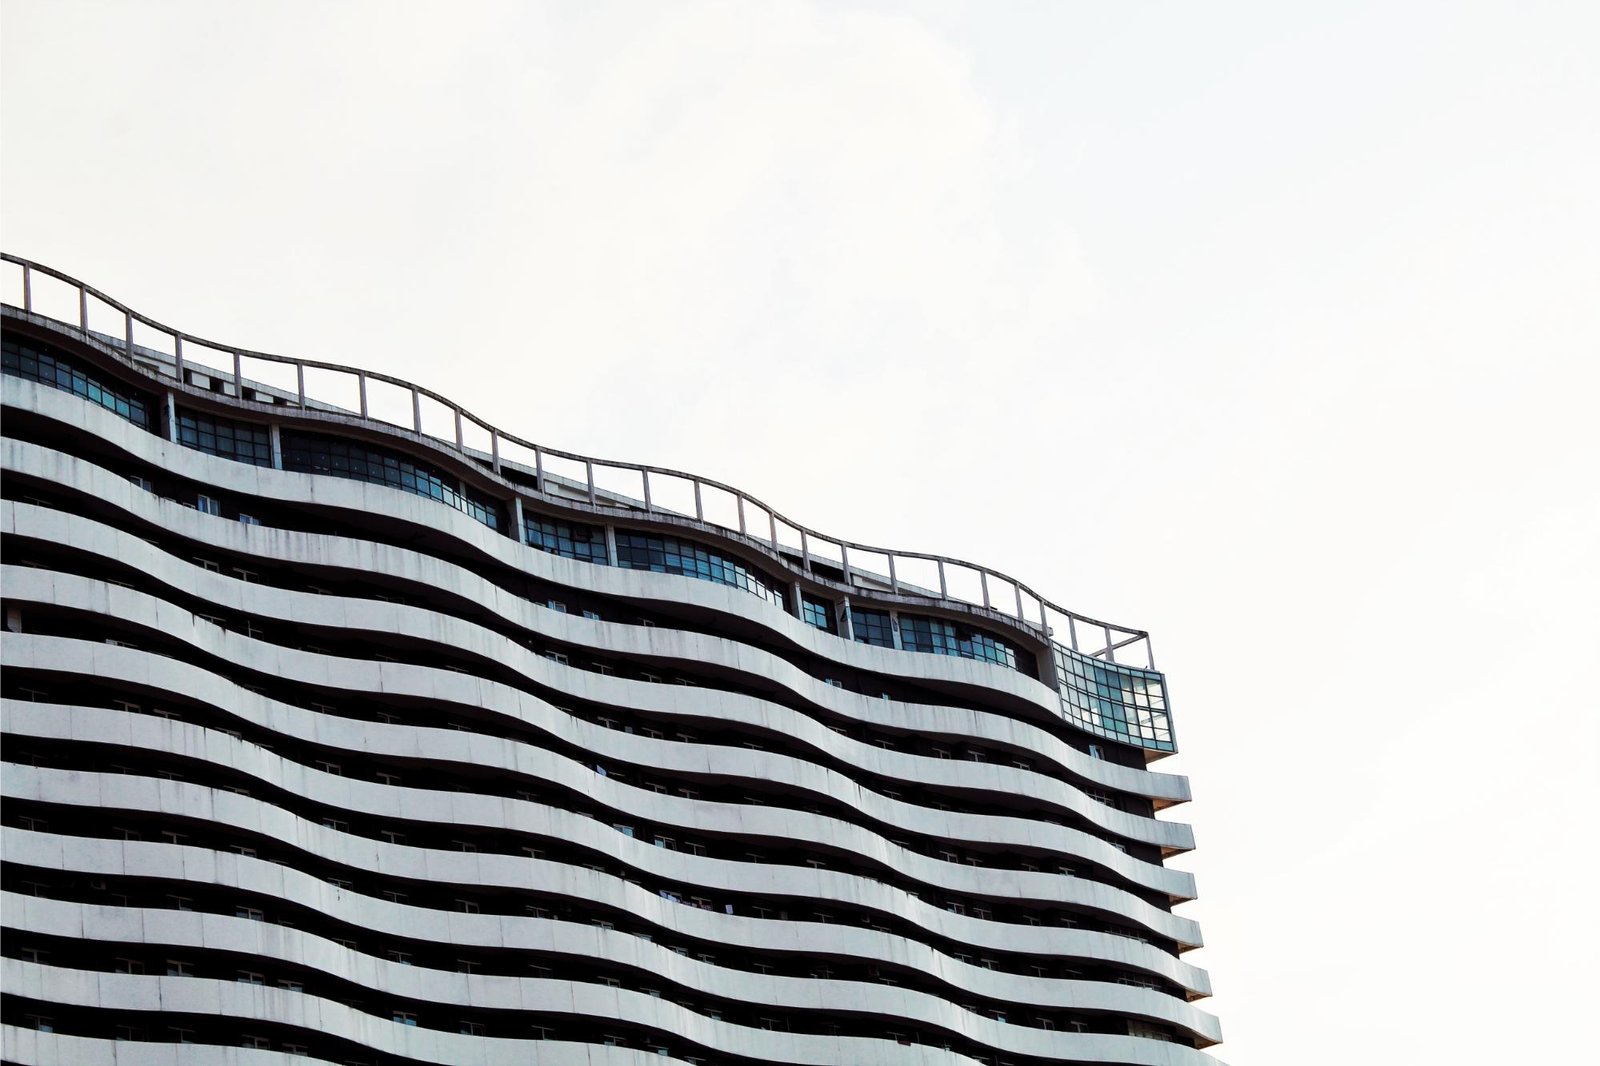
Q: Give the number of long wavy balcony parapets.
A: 11